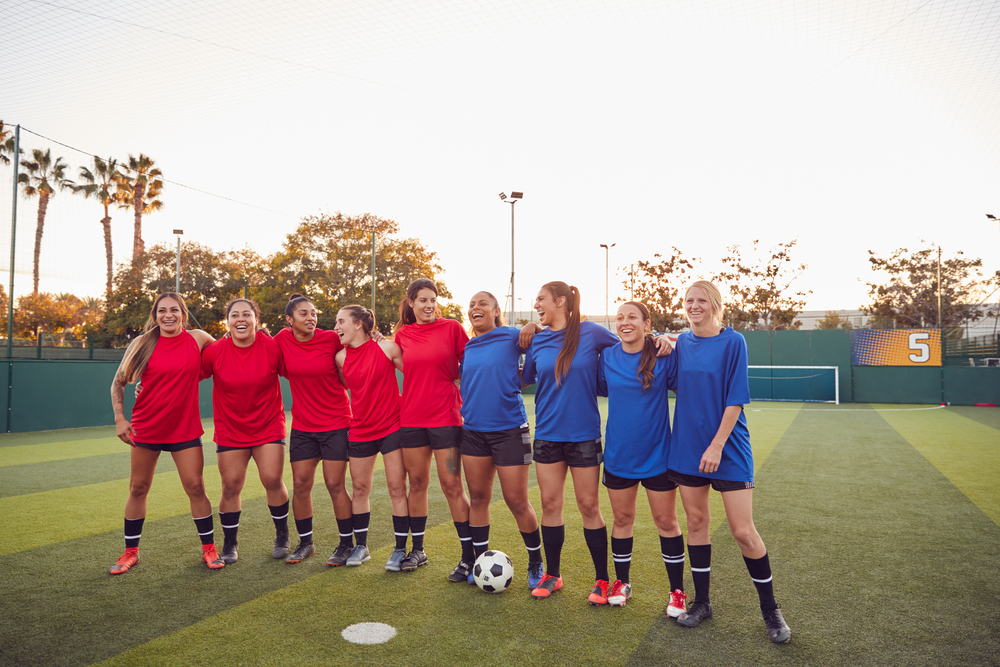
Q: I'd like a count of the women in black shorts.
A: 9